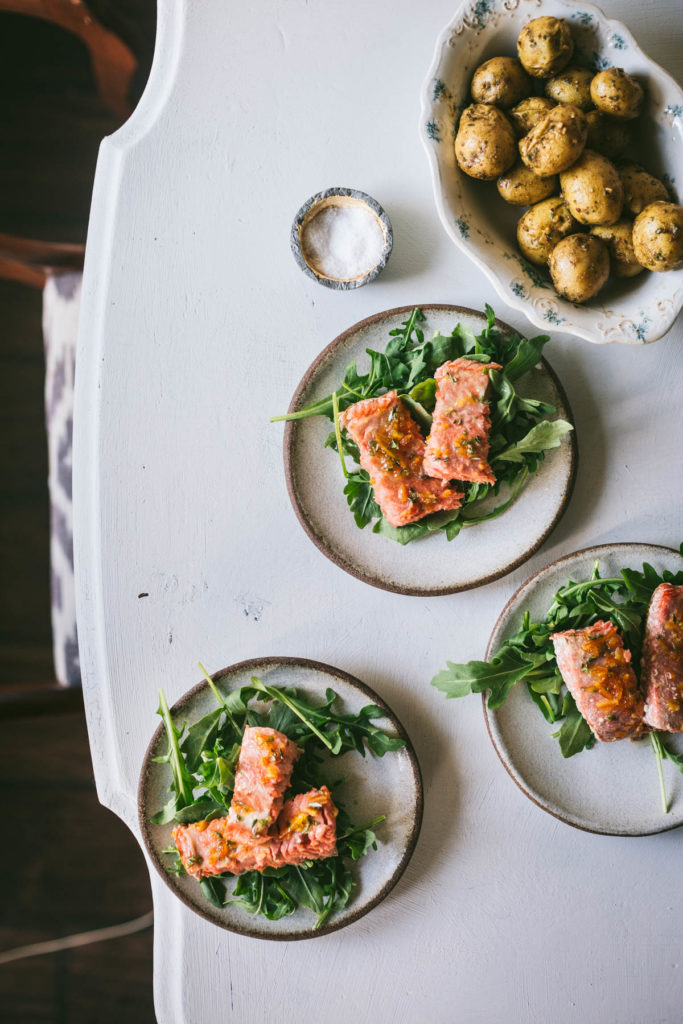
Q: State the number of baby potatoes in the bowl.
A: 15